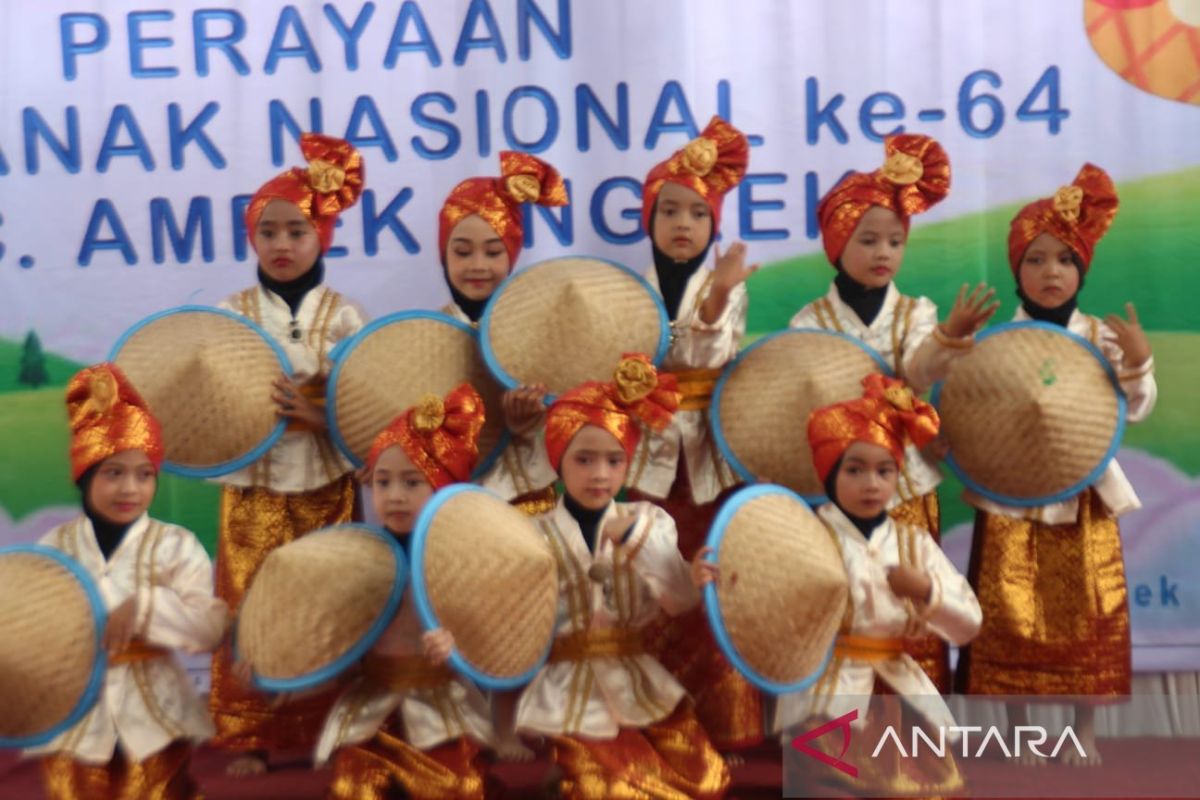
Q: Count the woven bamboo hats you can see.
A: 9